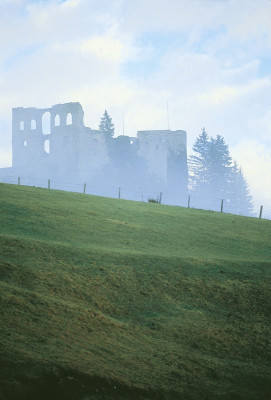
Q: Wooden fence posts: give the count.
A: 8